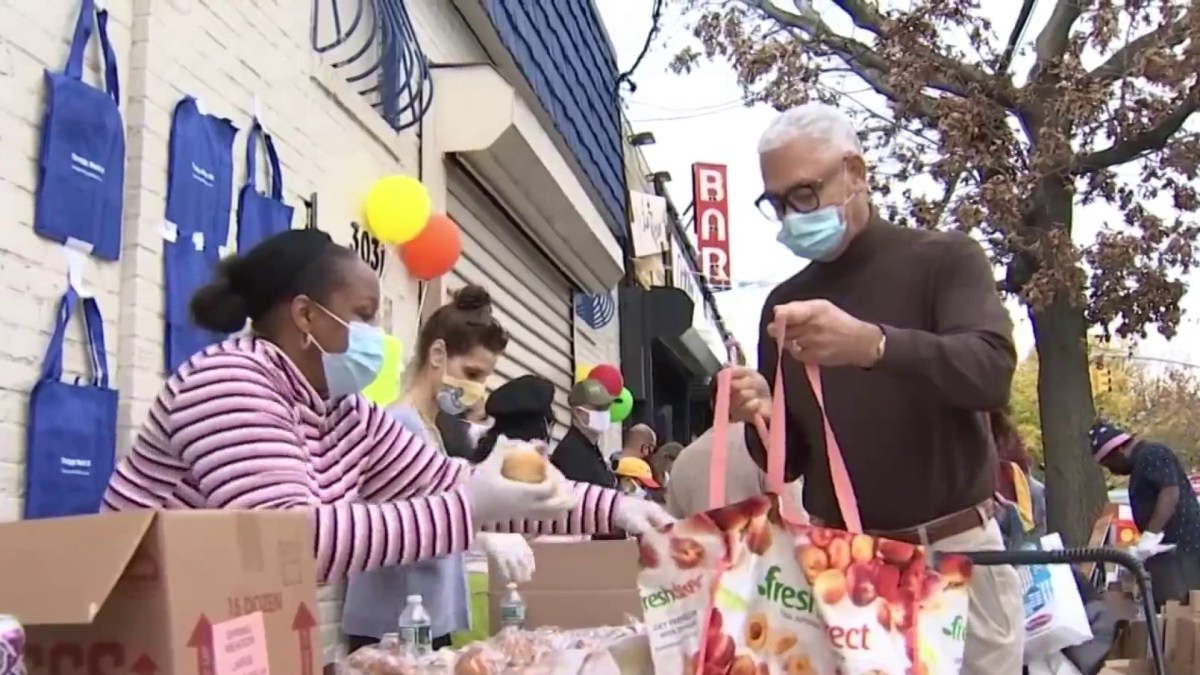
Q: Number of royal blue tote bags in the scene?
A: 5